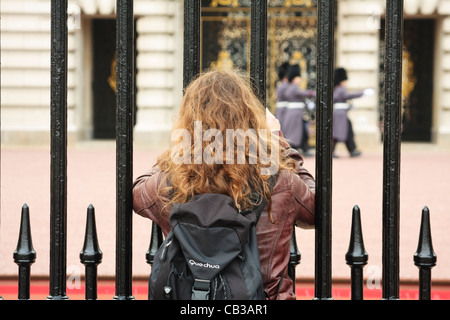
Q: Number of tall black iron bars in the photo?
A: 6